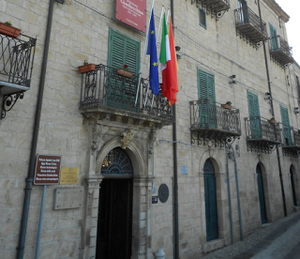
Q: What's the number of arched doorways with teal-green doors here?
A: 3